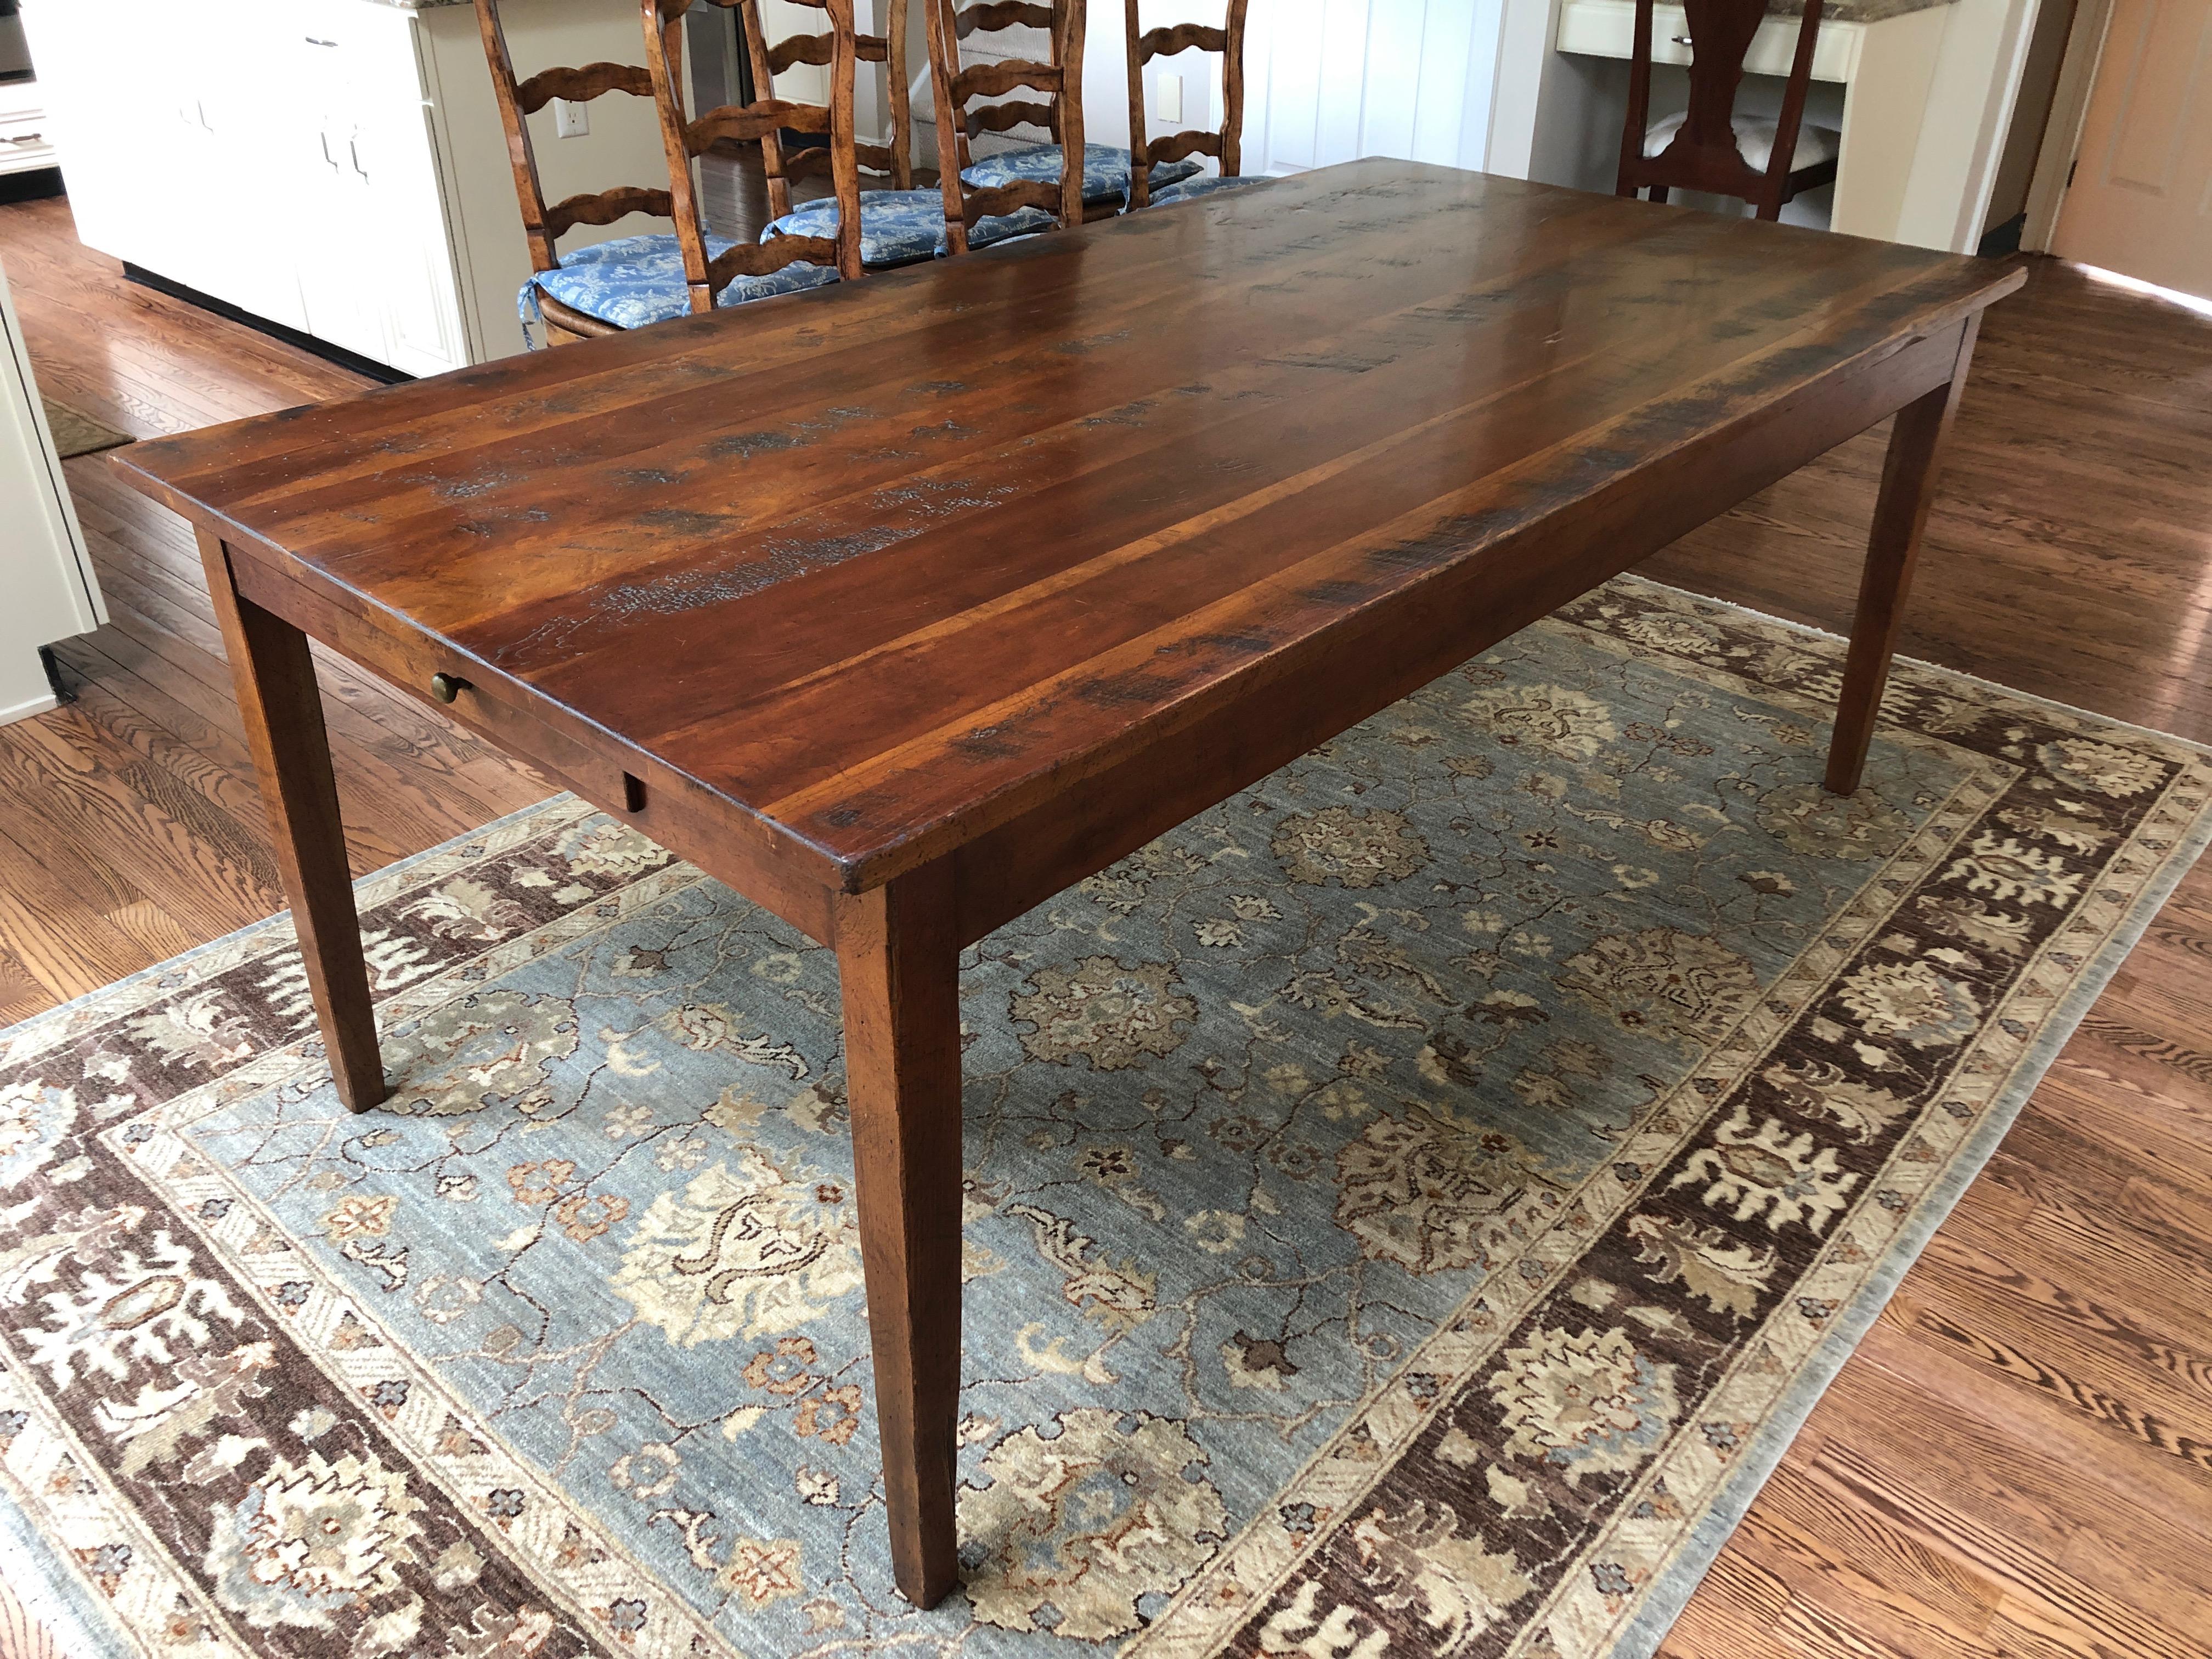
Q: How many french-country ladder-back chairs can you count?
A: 6